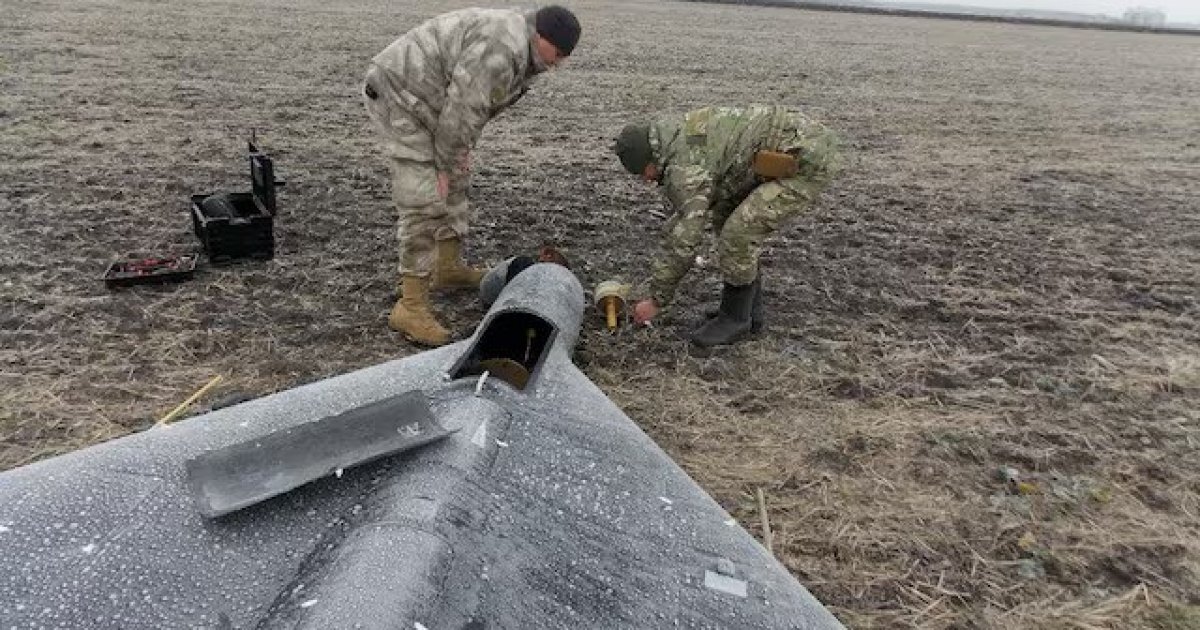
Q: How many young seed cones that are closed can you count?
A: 0